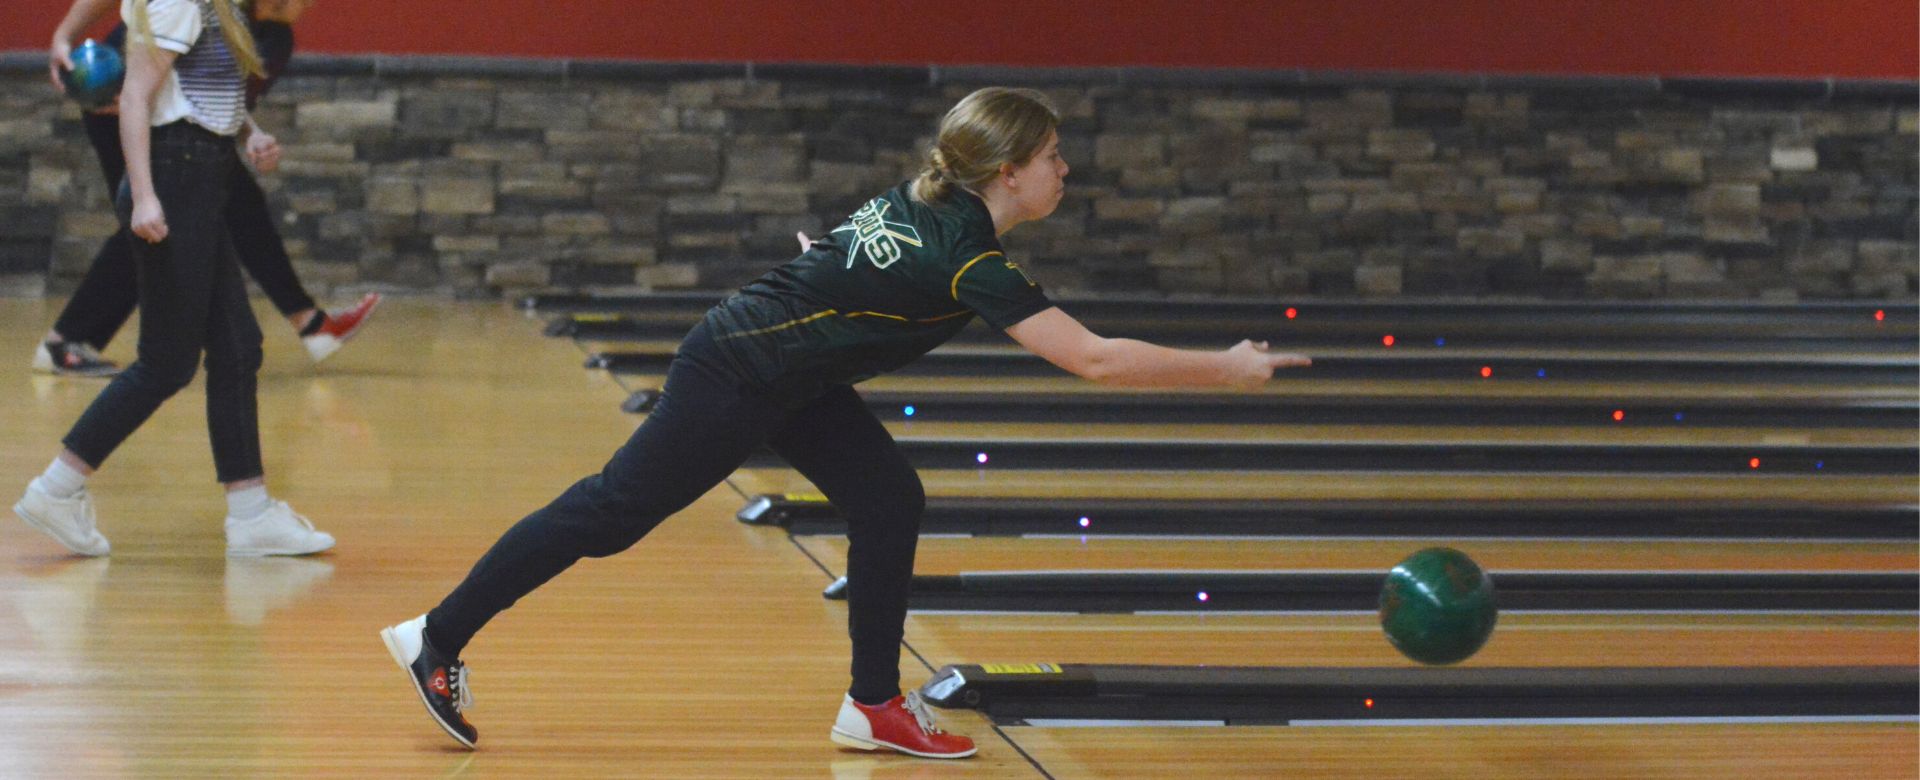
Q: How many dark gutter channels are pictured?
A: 8